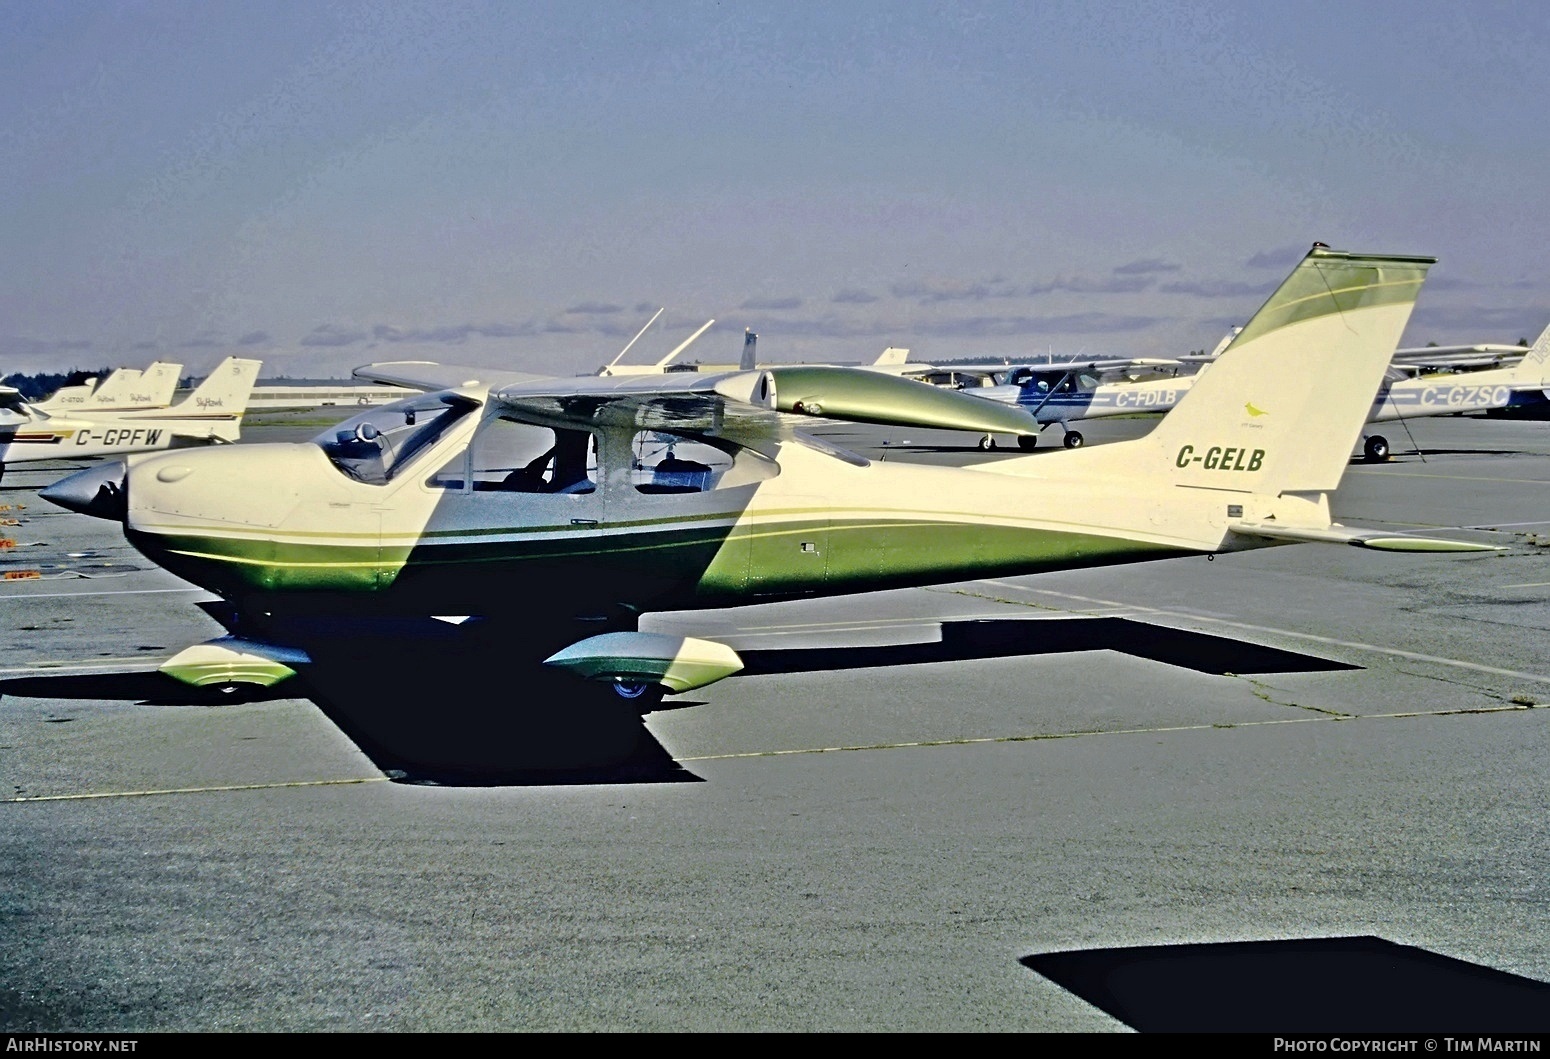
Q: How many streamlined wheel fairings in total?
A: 2